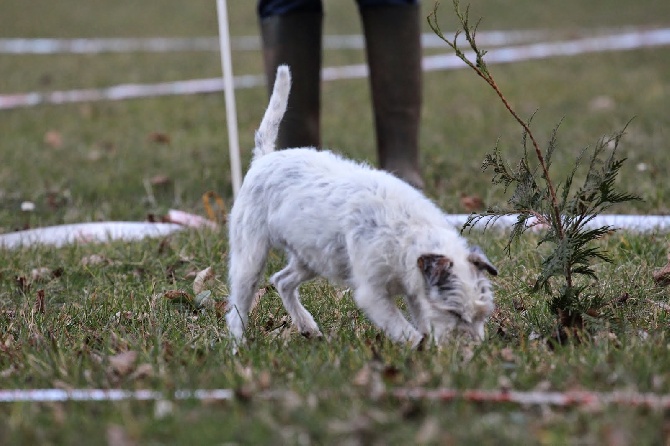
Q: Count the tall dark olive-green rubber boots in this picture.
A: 2